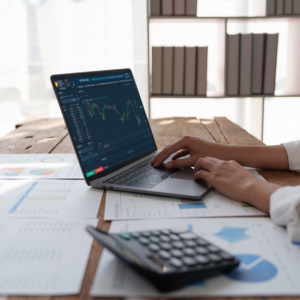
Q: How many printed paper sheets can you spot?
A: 5